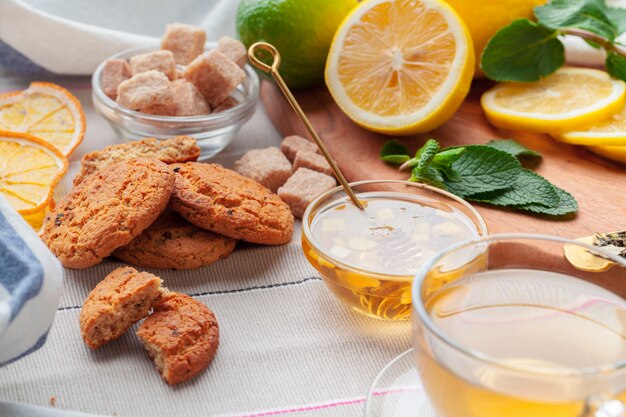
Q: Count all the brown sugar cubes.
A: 12